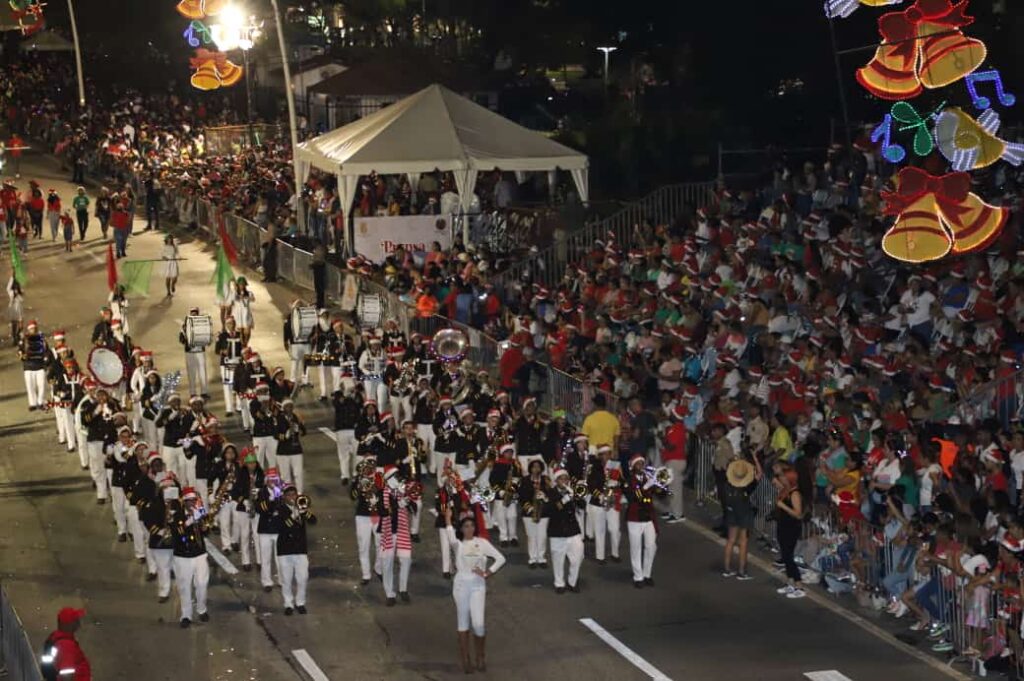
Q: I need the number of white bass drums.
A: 3